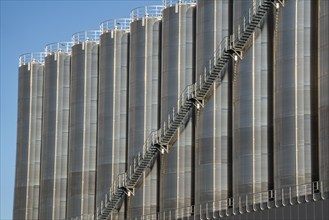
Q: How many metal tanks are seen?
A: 10